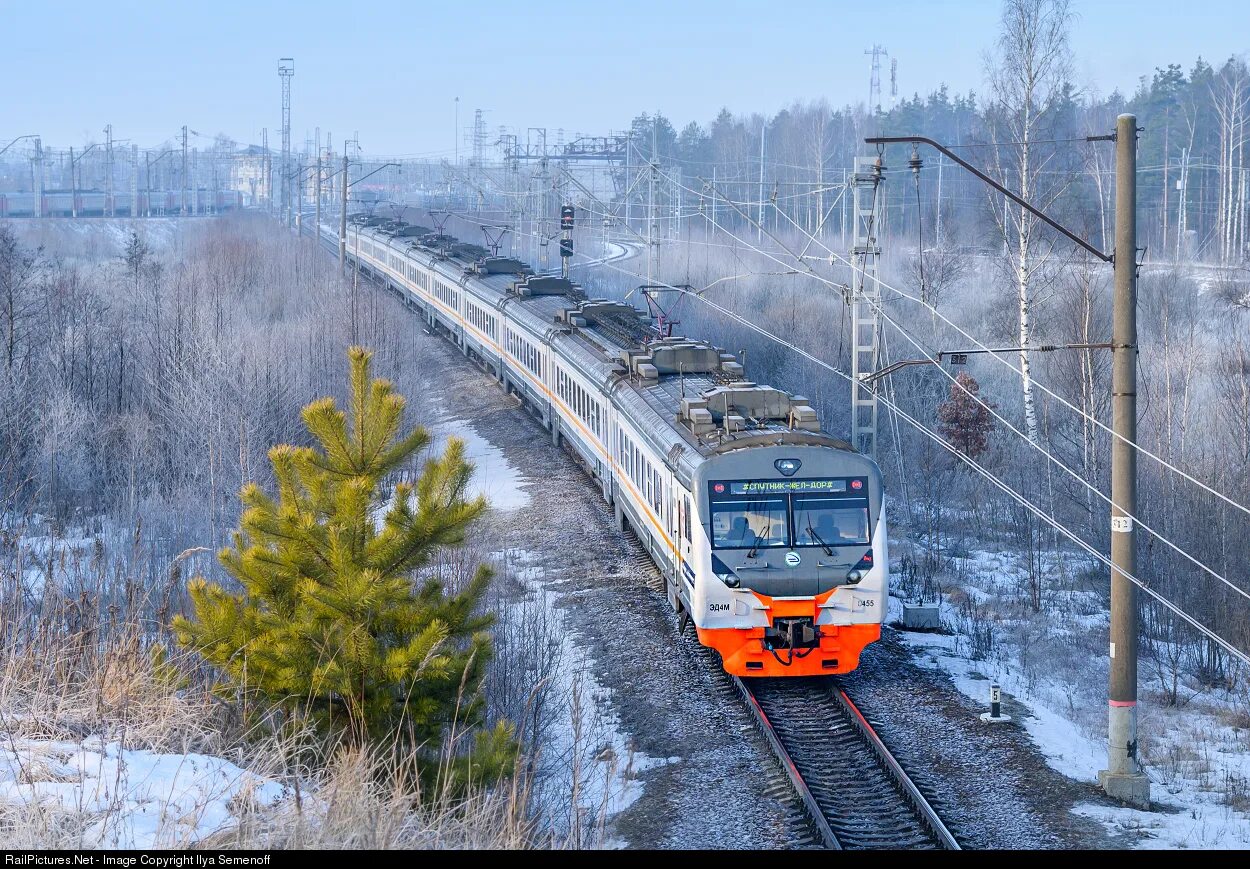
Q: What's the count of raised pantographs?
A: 5